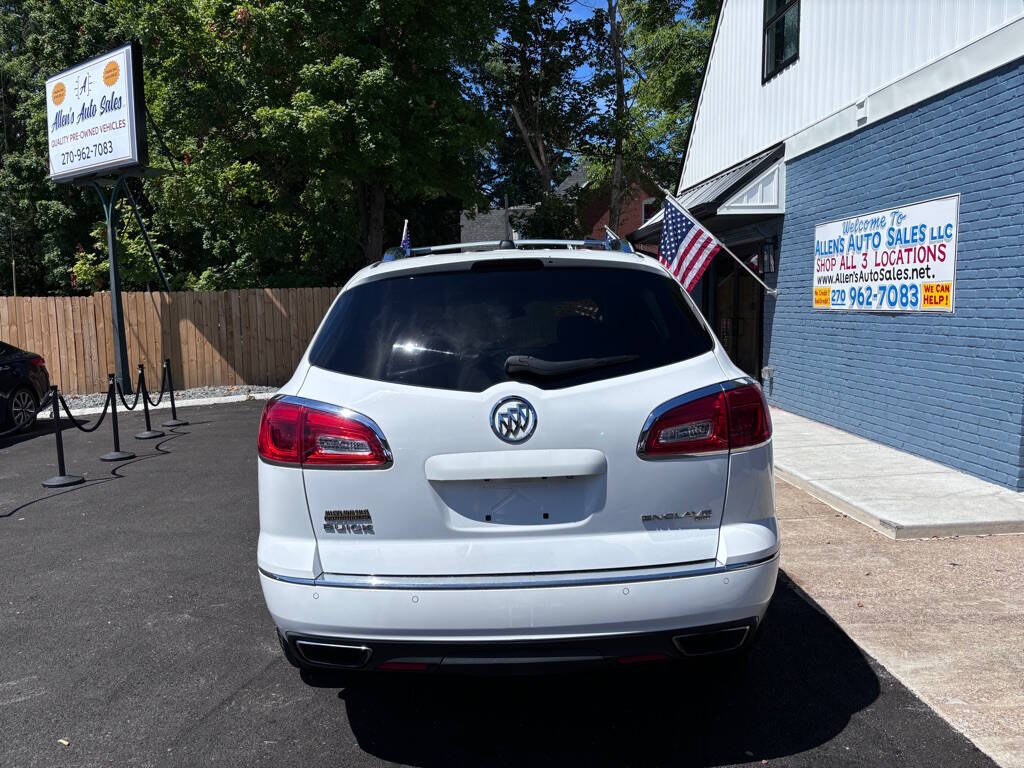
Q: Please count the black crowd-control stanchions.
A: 4